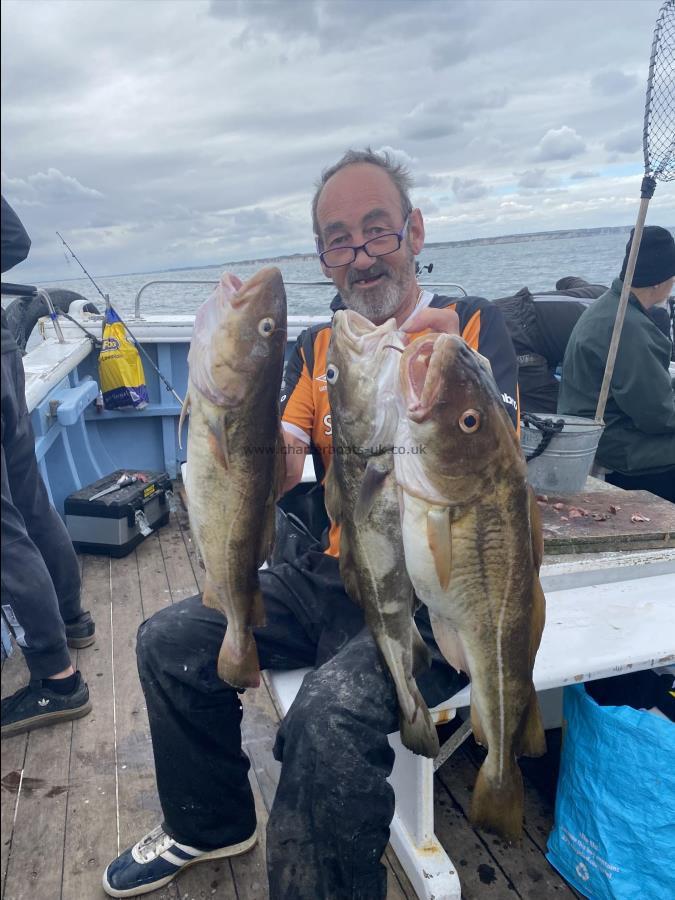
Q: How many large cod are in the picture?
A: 3